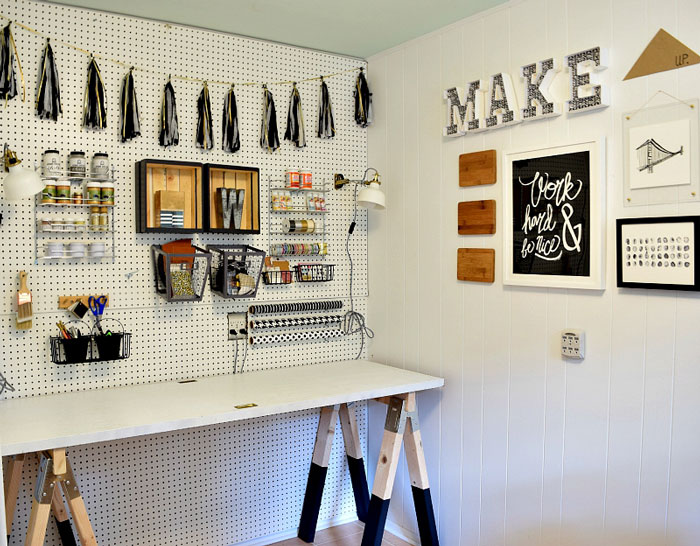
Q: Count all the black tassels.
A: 11